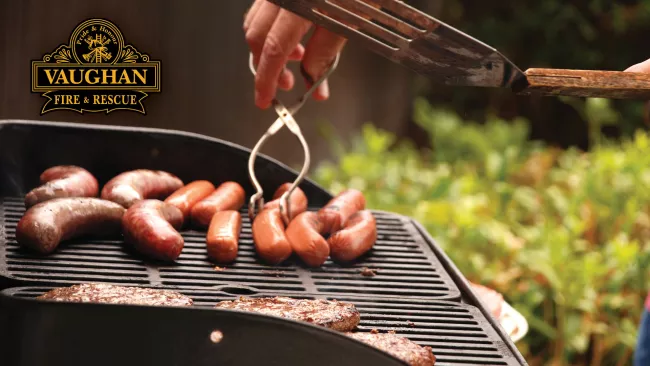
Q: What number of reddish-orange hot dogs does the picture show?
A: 8